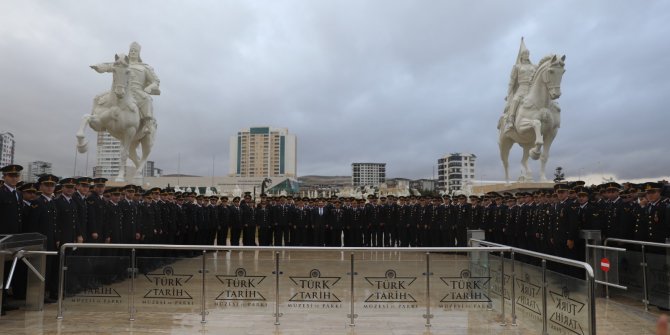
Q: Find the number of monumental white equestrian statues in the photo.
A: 2